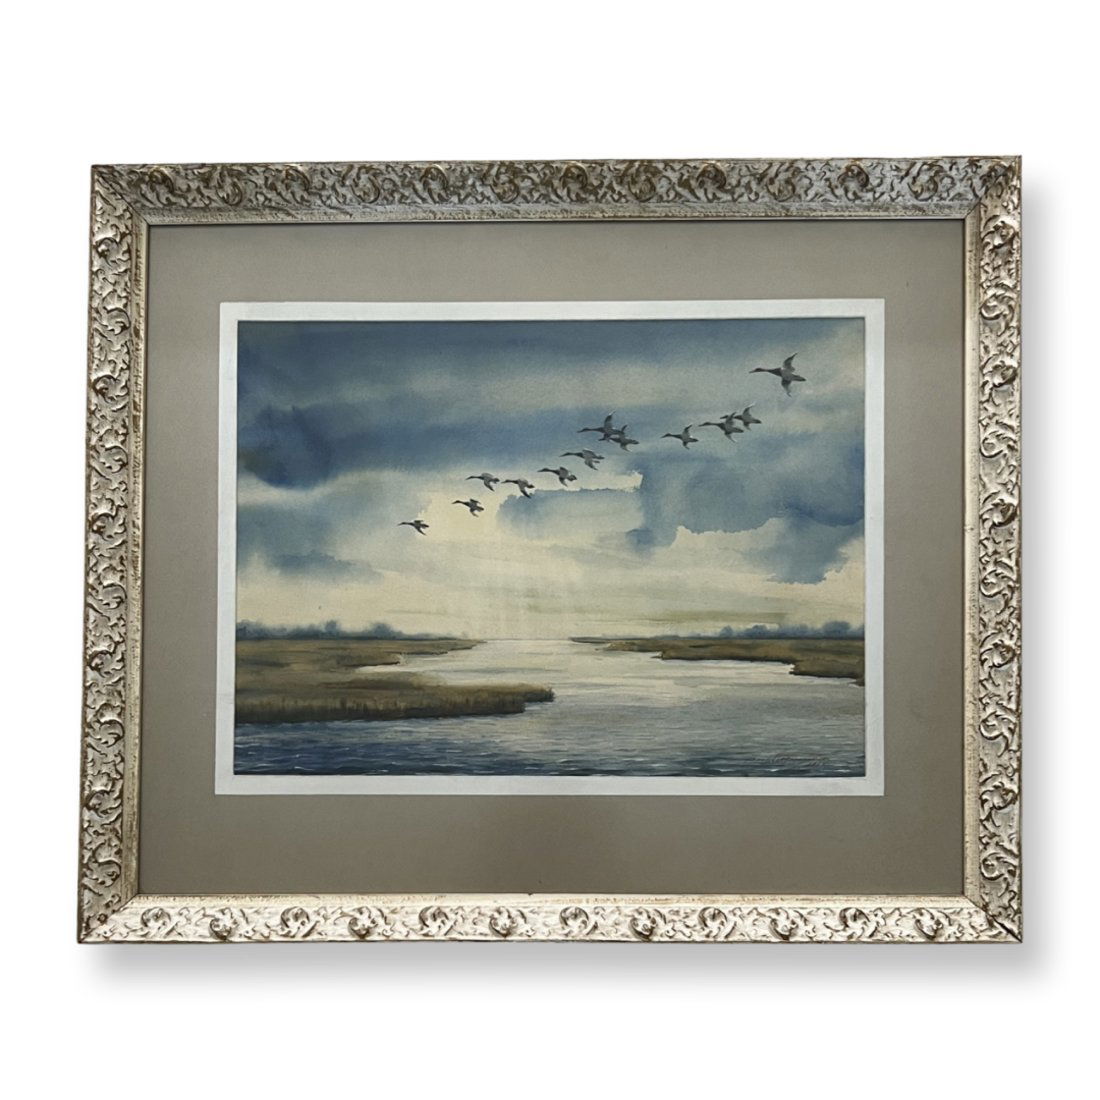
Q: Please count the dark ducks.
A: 12